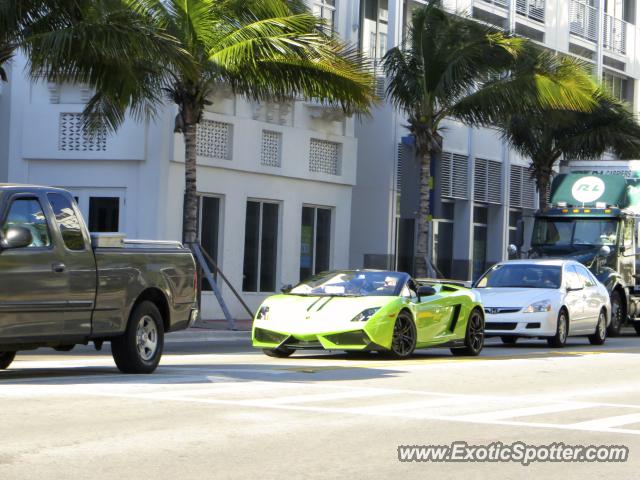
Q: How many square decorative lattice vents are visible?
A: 4